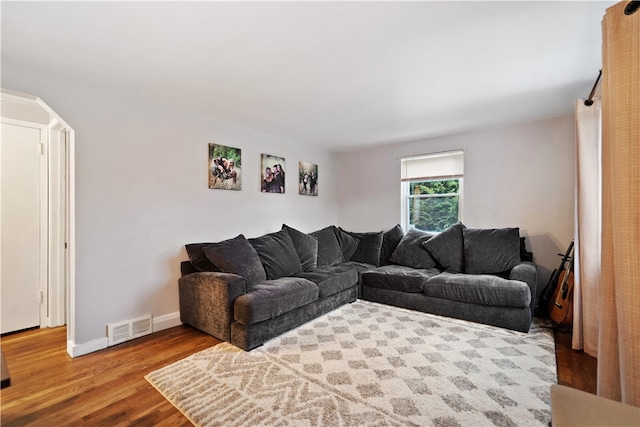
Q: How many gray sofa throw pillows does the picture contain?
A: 11